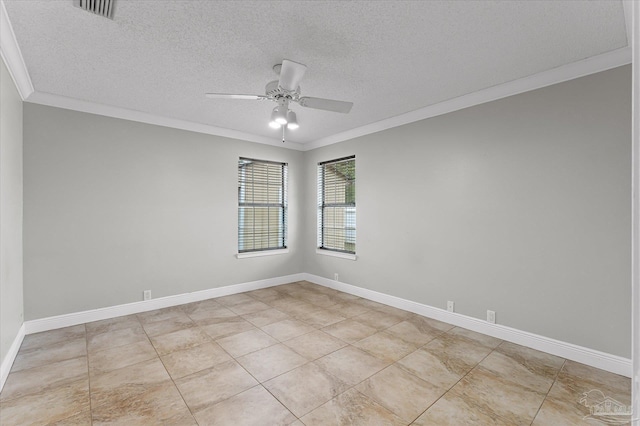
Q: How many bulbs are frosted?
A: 3